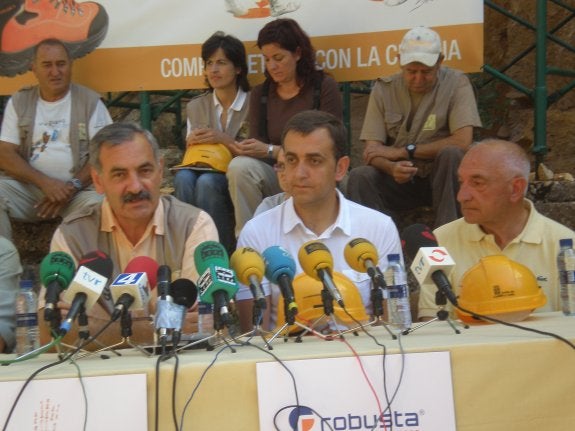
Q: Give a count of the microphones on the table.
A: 11